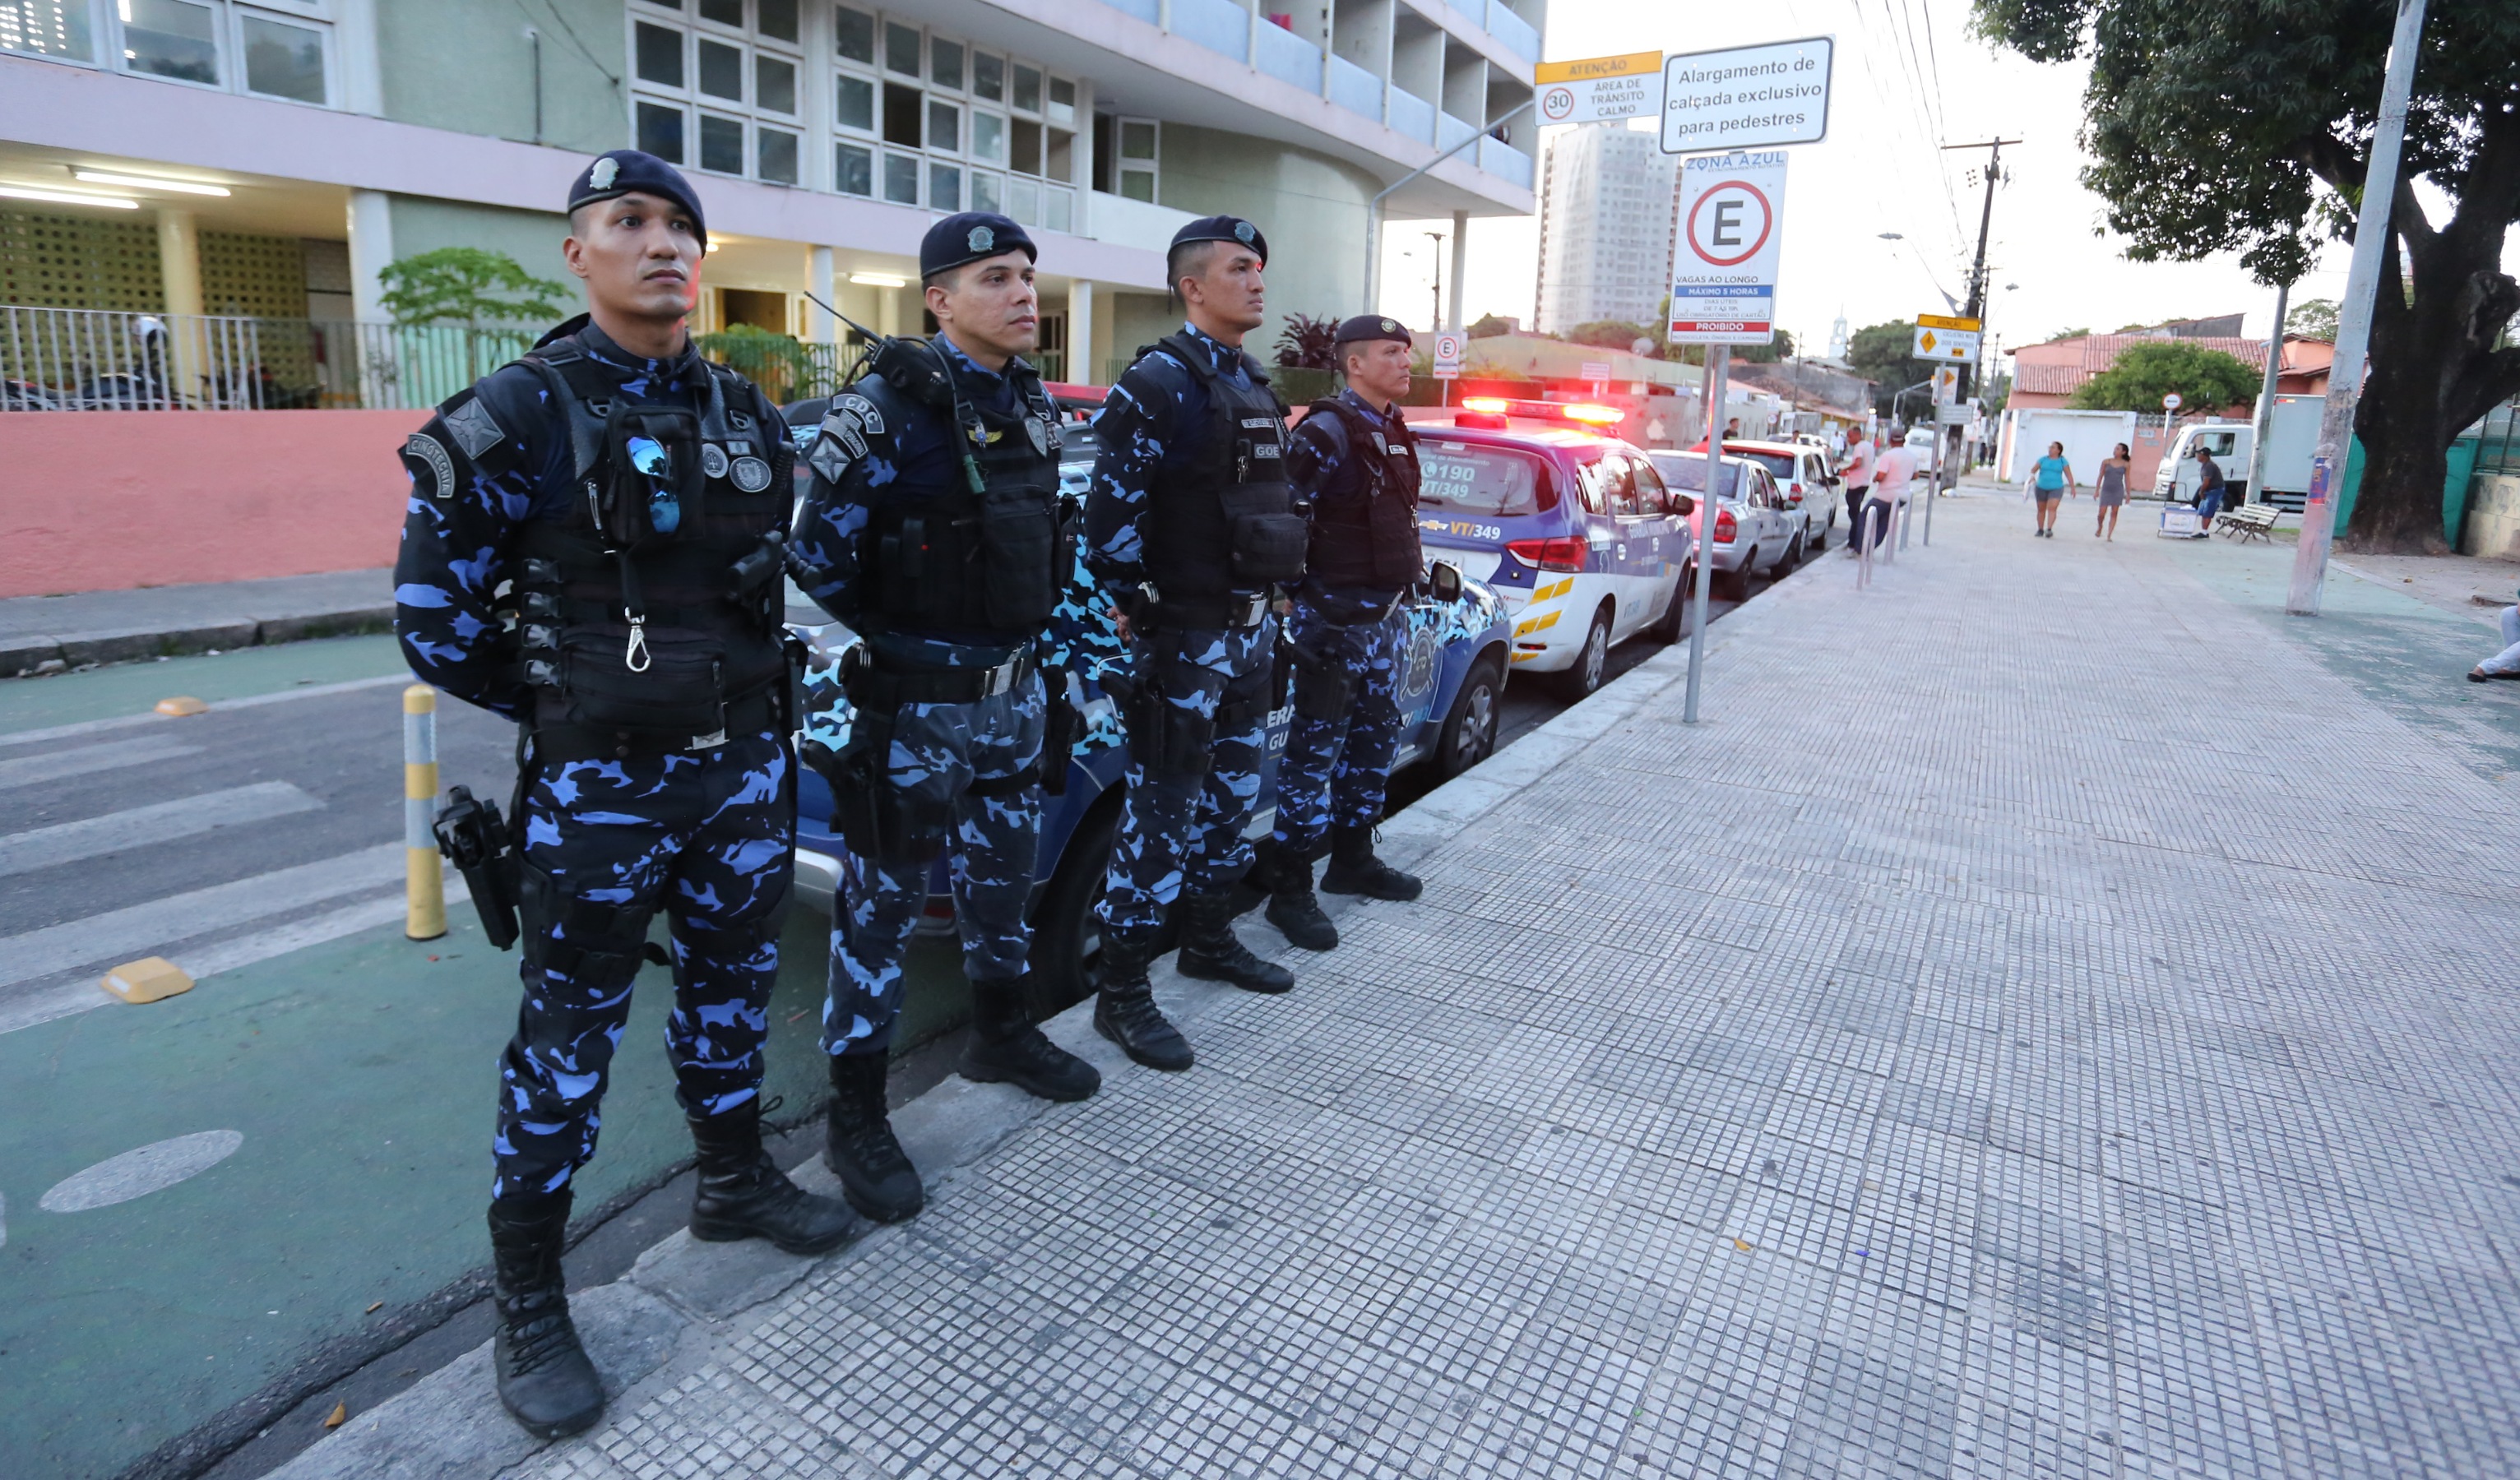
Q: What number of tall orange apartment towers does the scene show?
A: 0